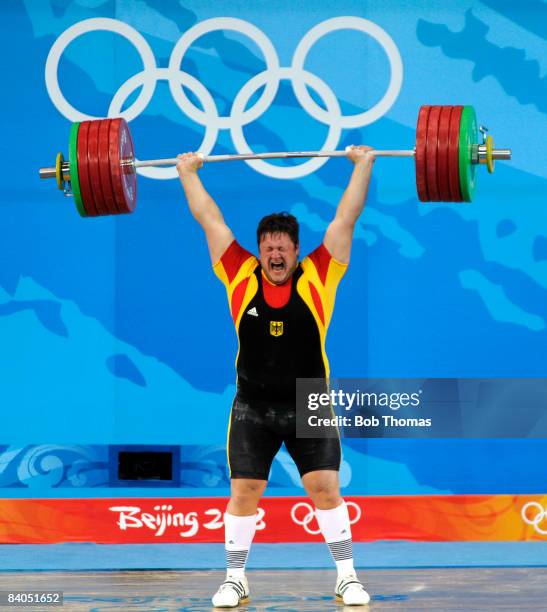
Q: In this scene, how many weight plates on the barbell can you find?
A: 12